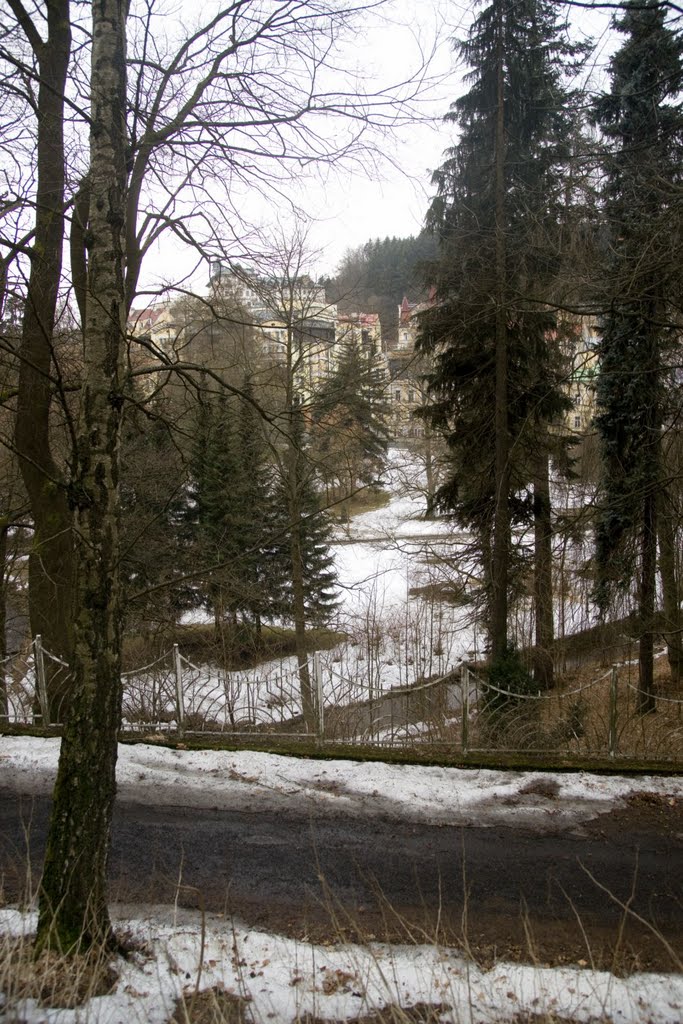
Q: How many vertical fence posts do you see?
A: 5